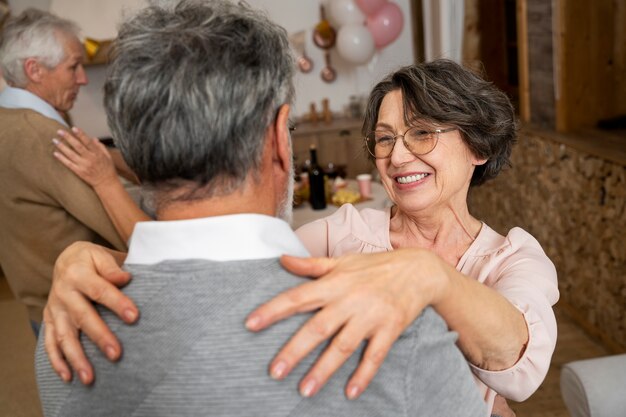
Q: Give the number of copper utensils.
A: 3